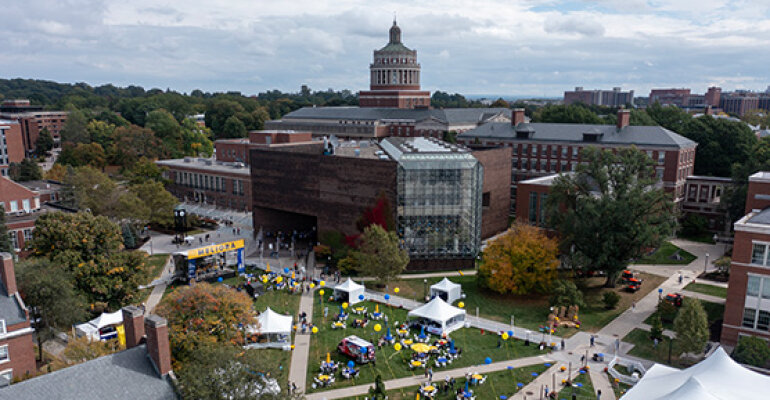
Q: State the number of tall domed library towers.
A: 1